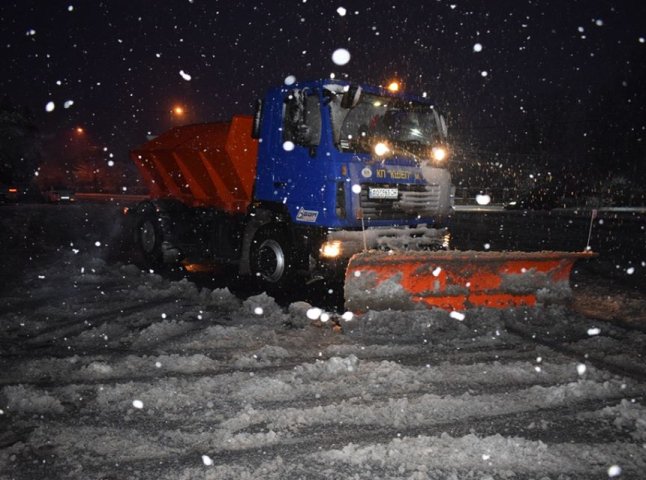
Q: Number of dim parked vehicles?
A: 2